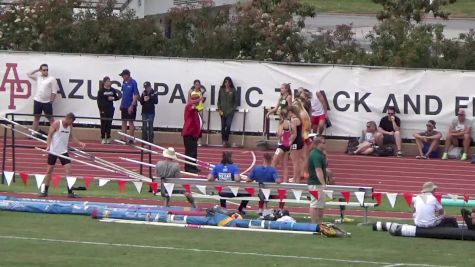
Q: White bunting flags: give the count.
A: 15